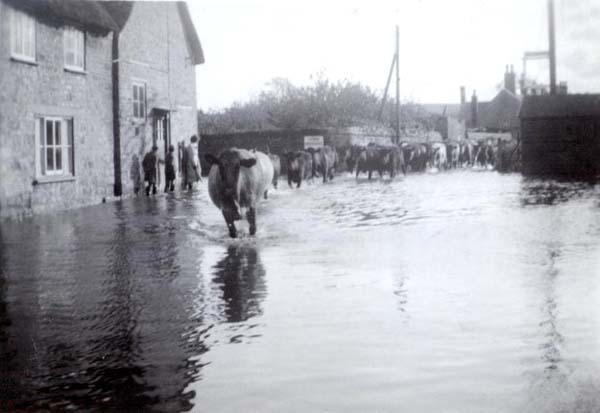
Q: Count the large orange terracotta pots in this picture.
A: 0